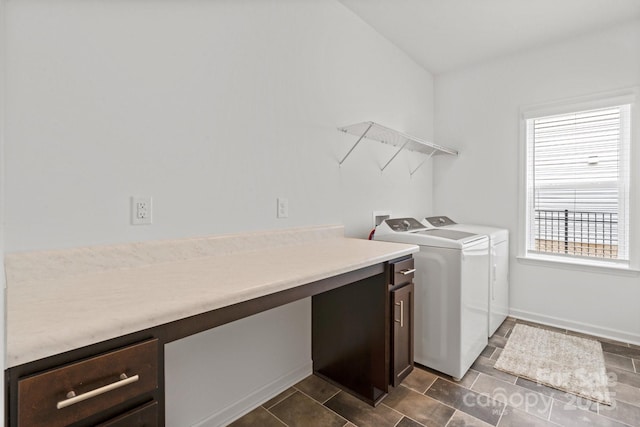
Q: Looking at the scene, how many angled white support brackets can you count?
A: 3